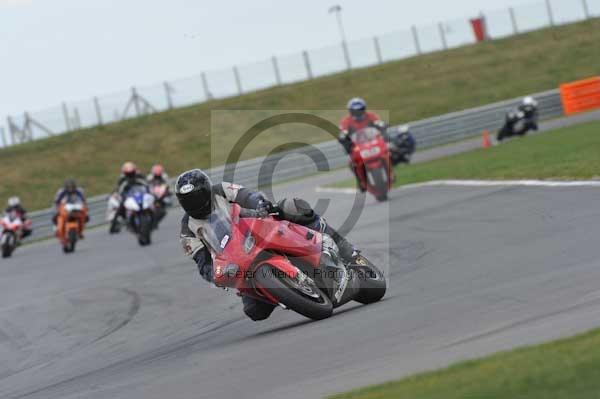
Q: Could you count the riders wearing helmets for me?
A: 8